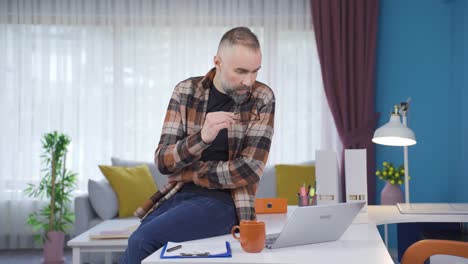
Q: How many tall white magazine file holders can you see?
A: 2